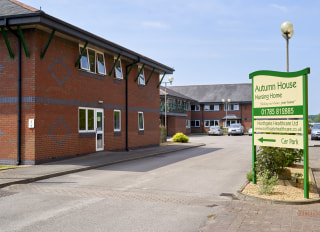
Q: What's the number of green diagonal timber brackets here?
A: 9